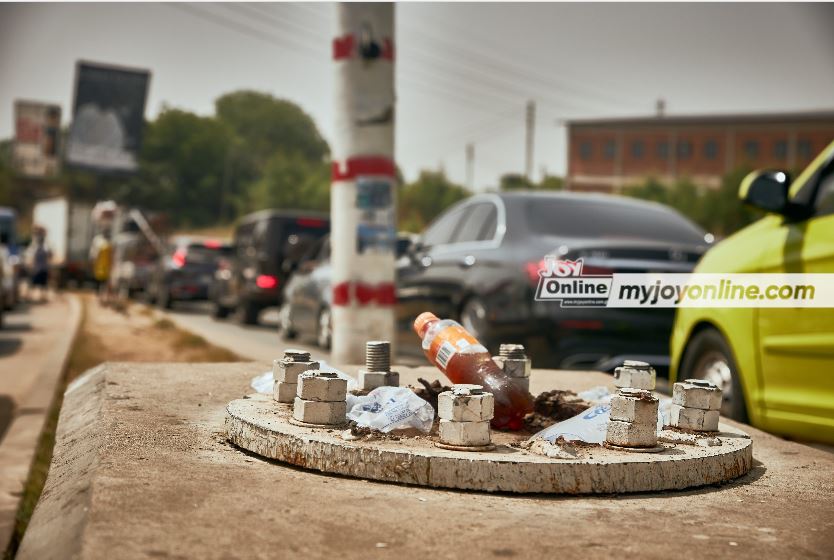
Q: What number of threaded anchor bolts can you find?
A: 8